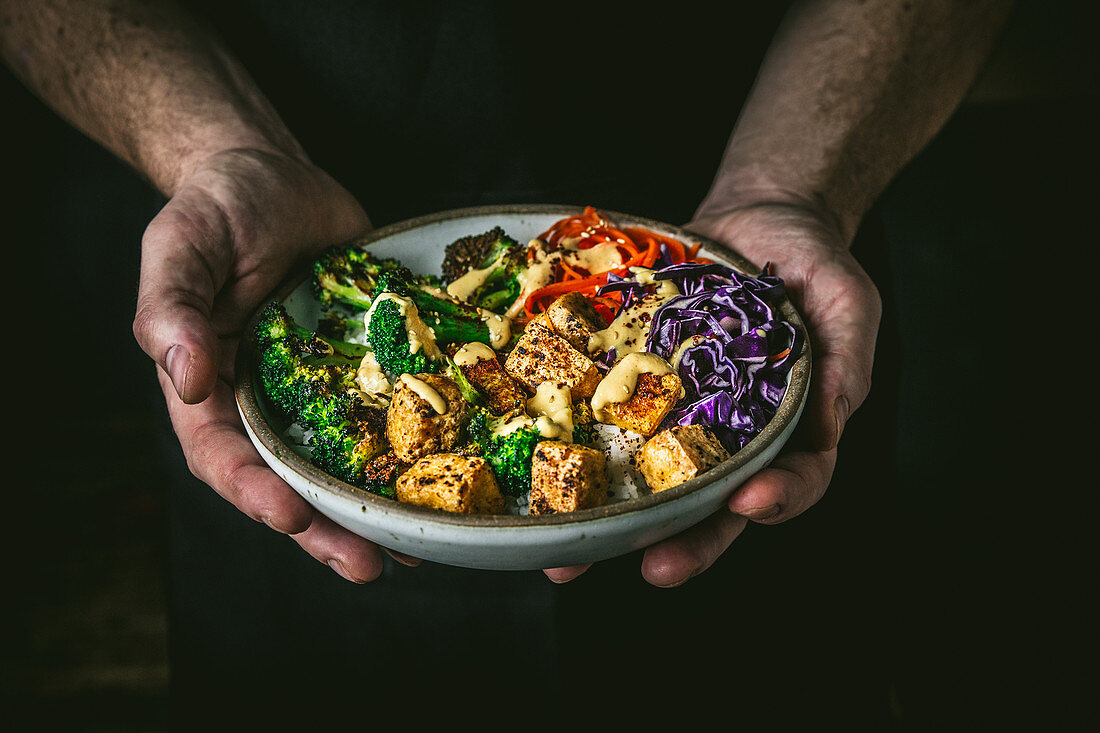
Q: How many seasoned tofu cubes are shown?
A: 8